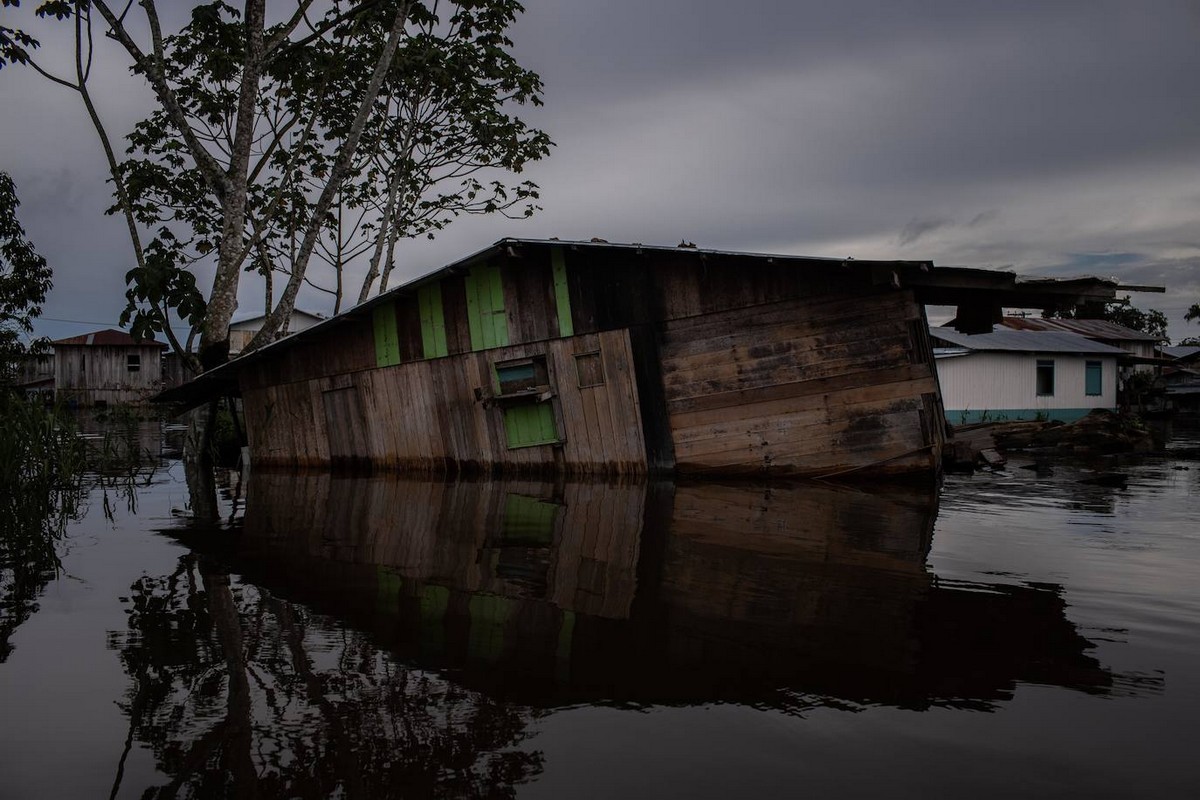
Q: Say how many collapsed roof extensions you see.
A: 1